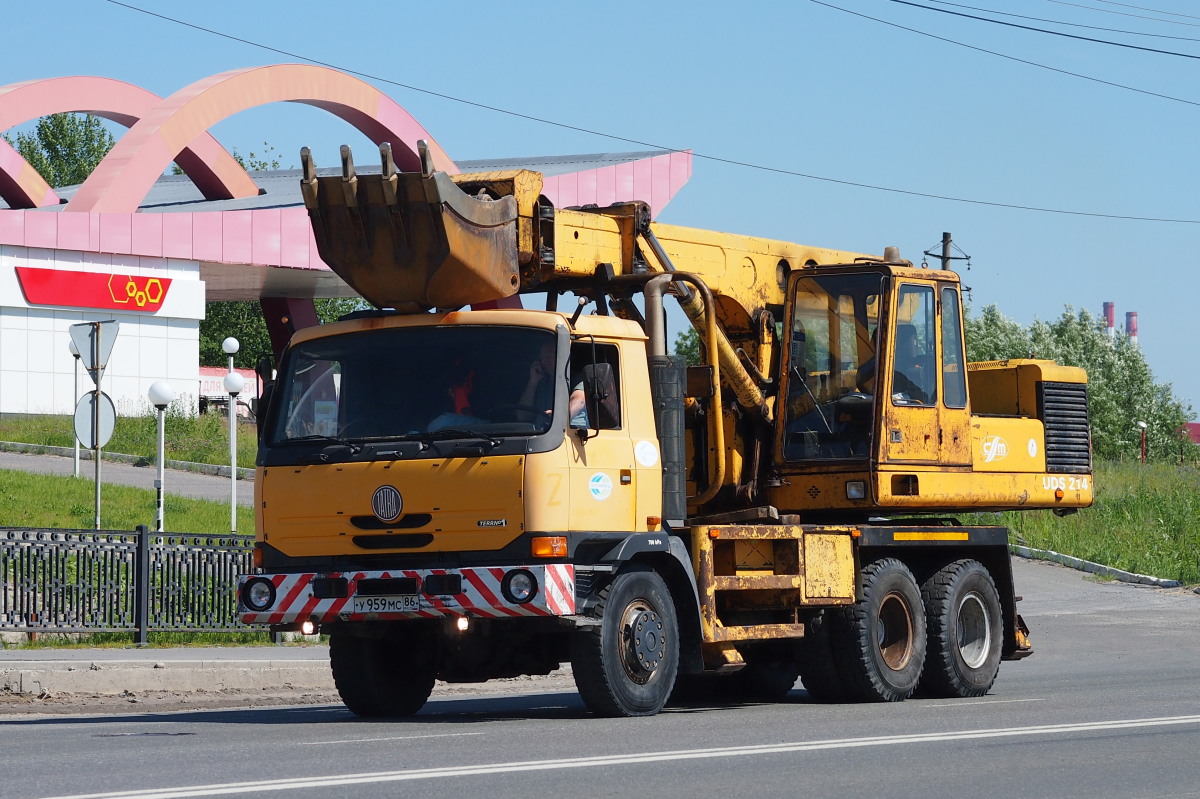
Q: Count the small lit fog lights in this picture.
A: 2